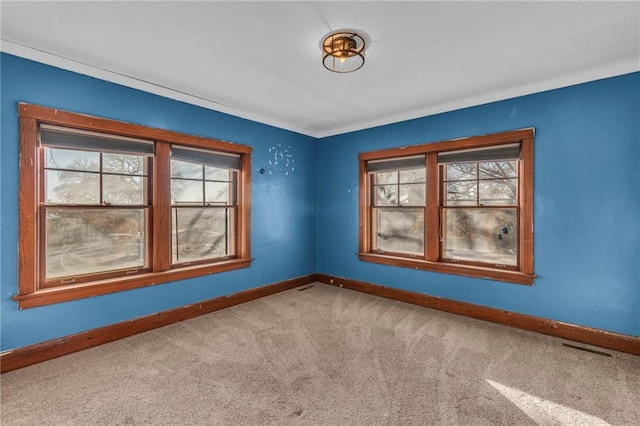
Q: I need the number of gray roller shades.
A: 4